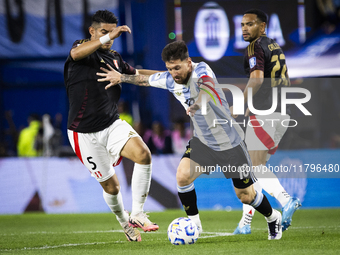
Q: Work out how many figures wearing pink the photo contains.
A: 2